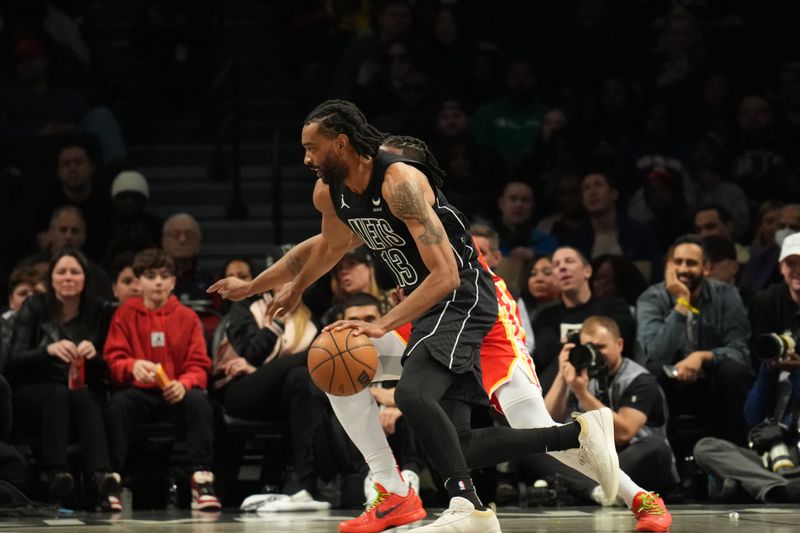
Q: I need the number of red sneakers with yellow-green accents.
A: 2